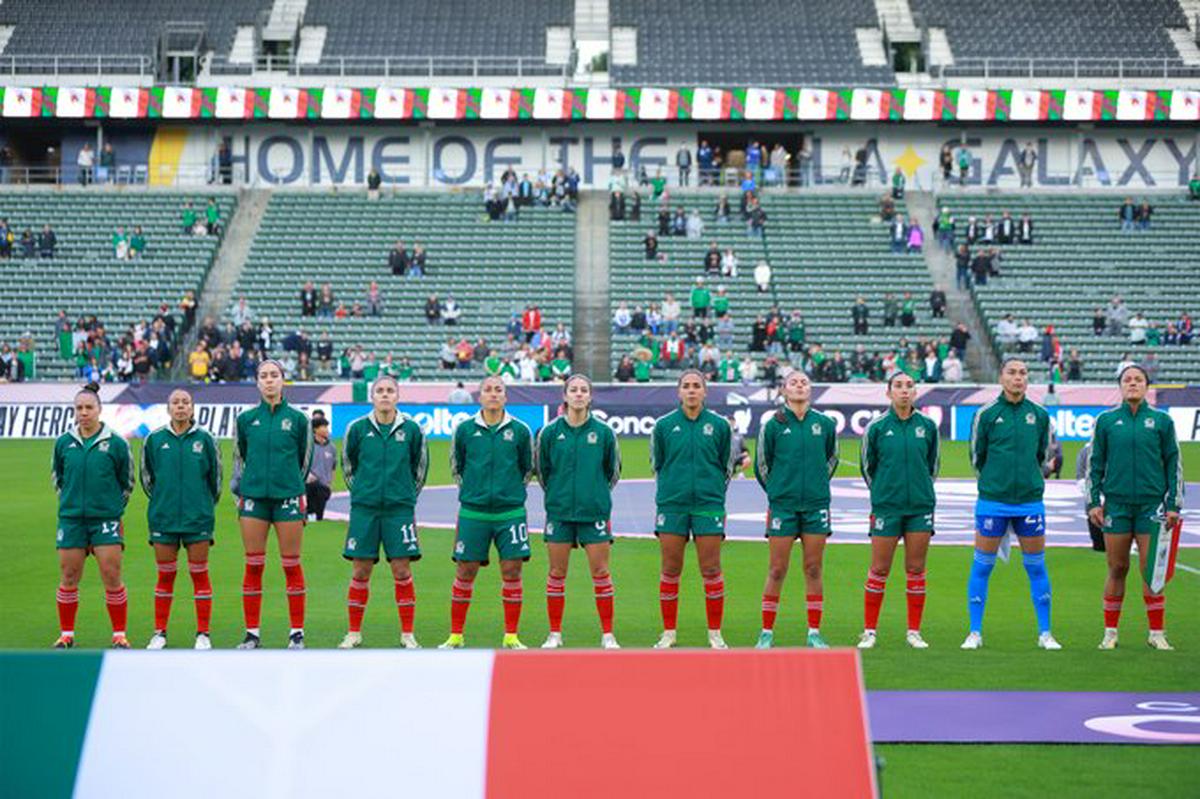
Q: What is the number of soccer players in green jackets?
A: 11